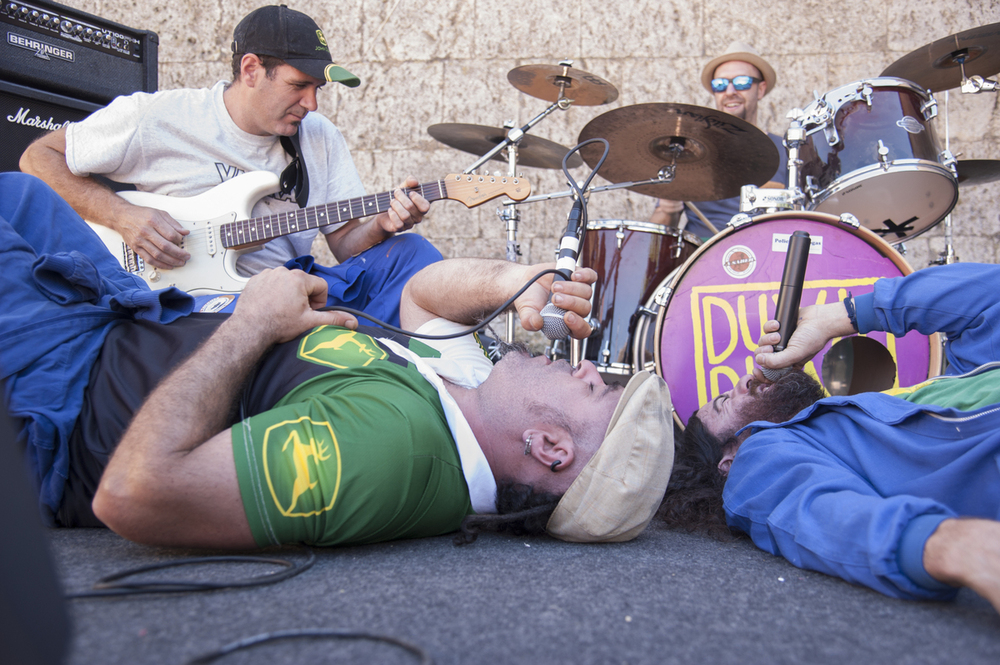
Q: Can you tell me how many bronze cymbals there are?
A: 5